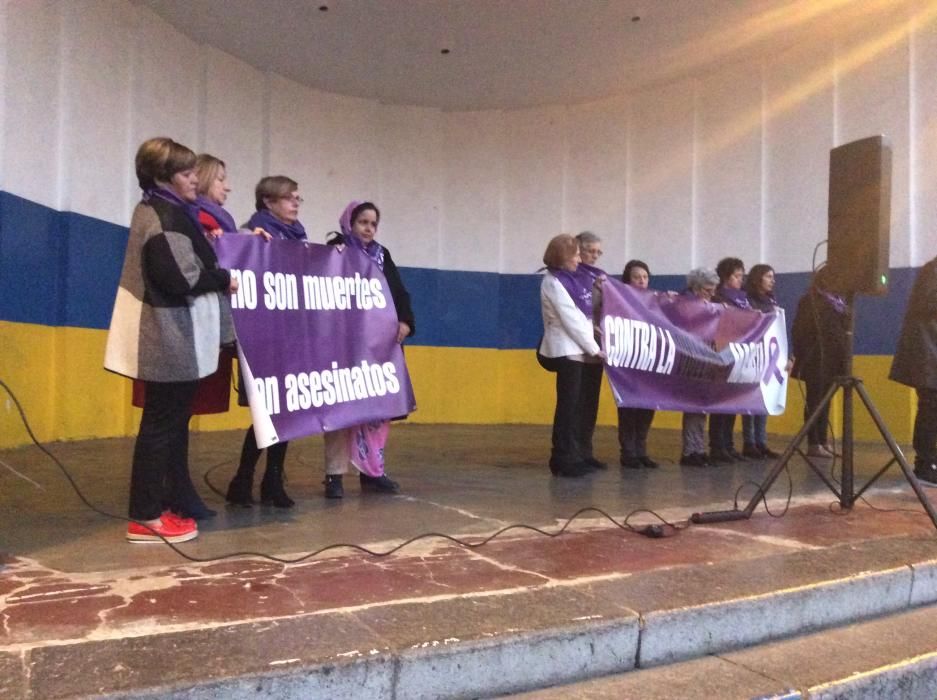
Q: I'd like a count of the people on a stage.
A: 12